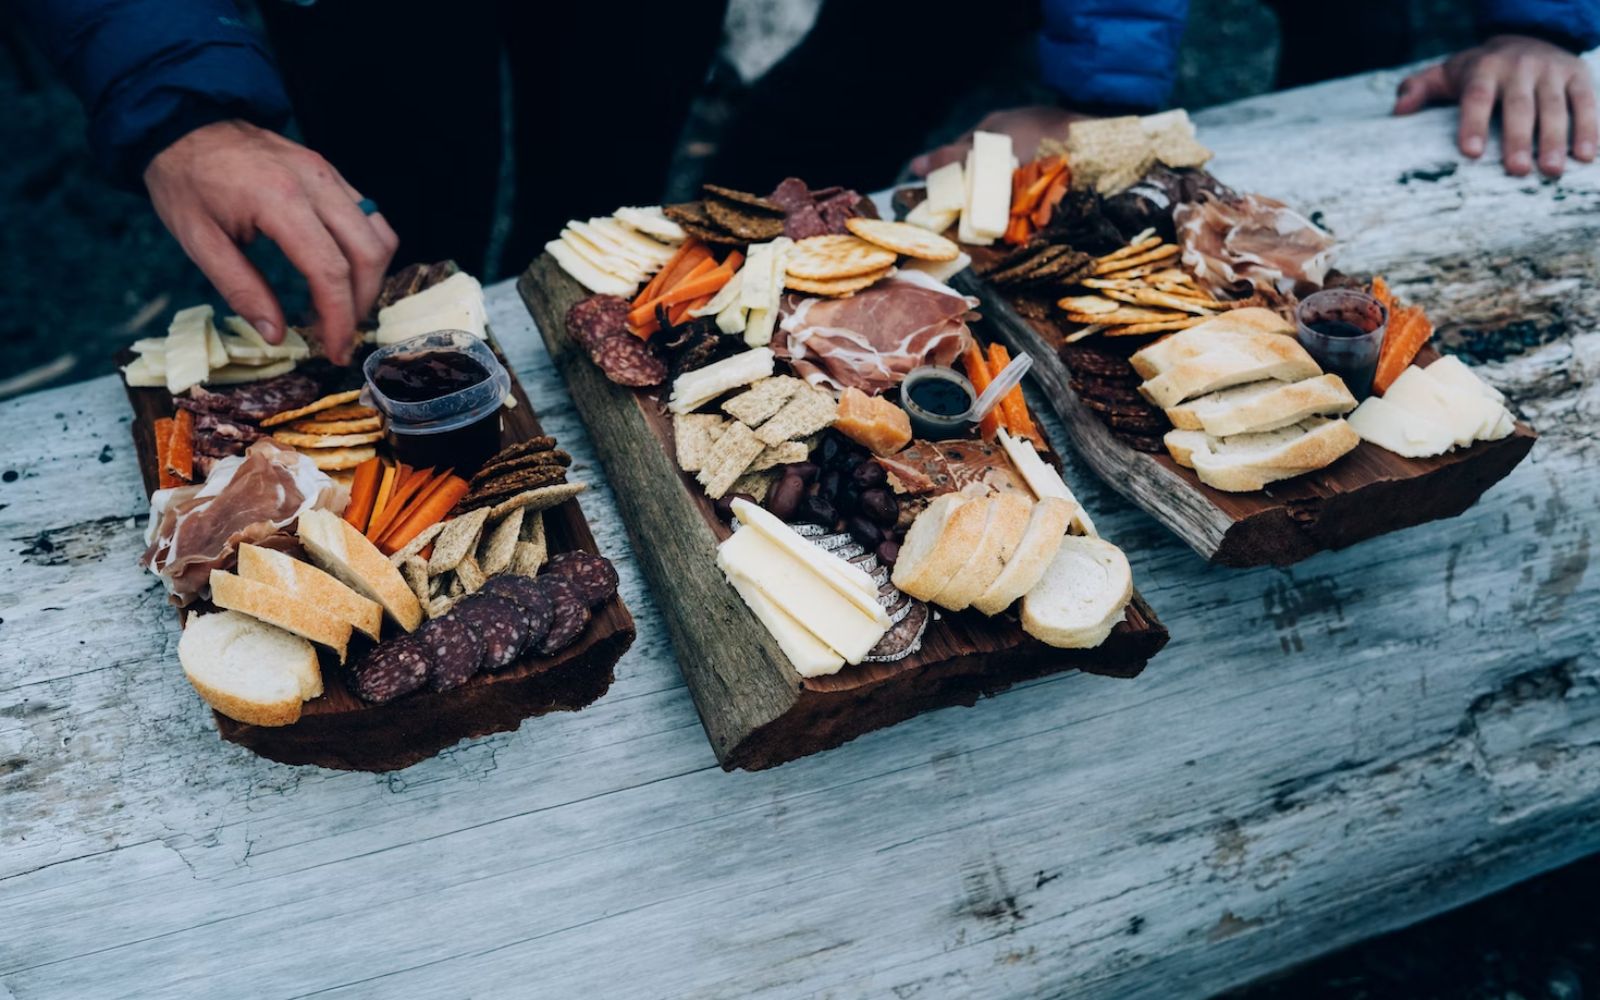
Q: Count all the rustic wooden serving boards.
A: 3